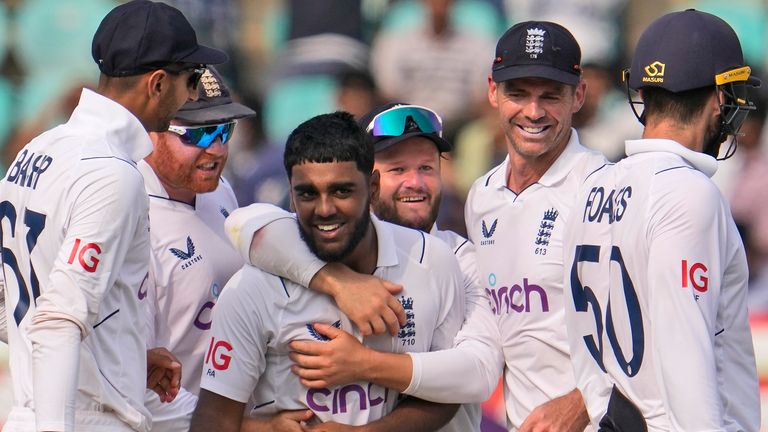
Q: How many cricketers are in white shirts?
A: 6